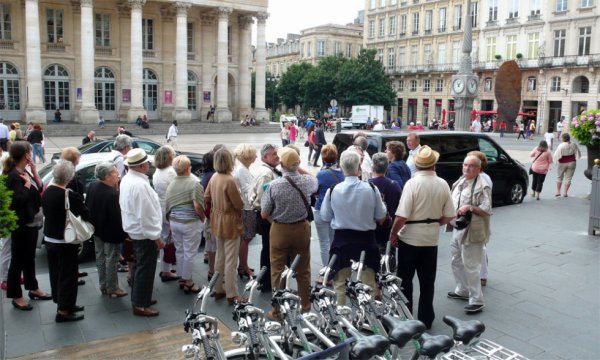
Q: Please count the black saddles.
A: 4